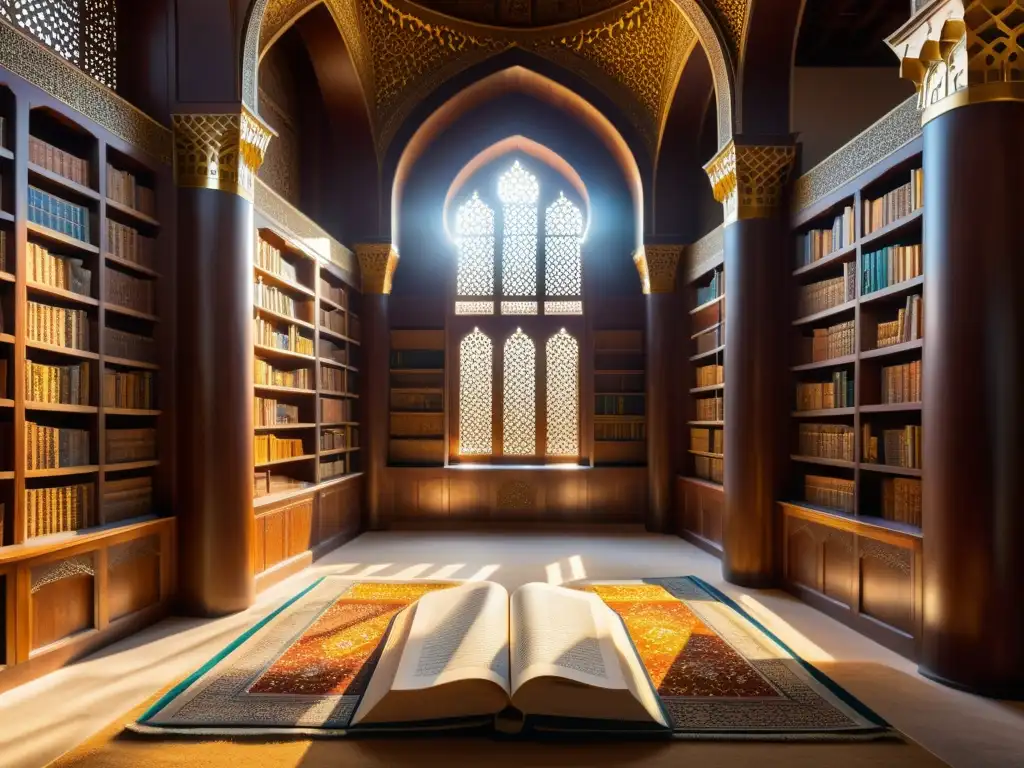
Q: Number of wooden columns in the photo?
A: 5